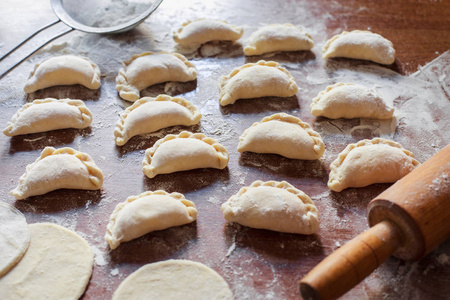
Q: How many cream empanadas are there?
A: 15